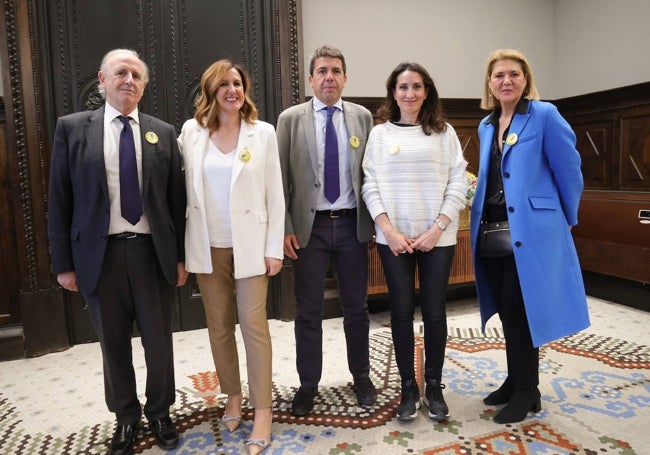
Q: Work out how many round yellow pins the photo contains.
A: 5